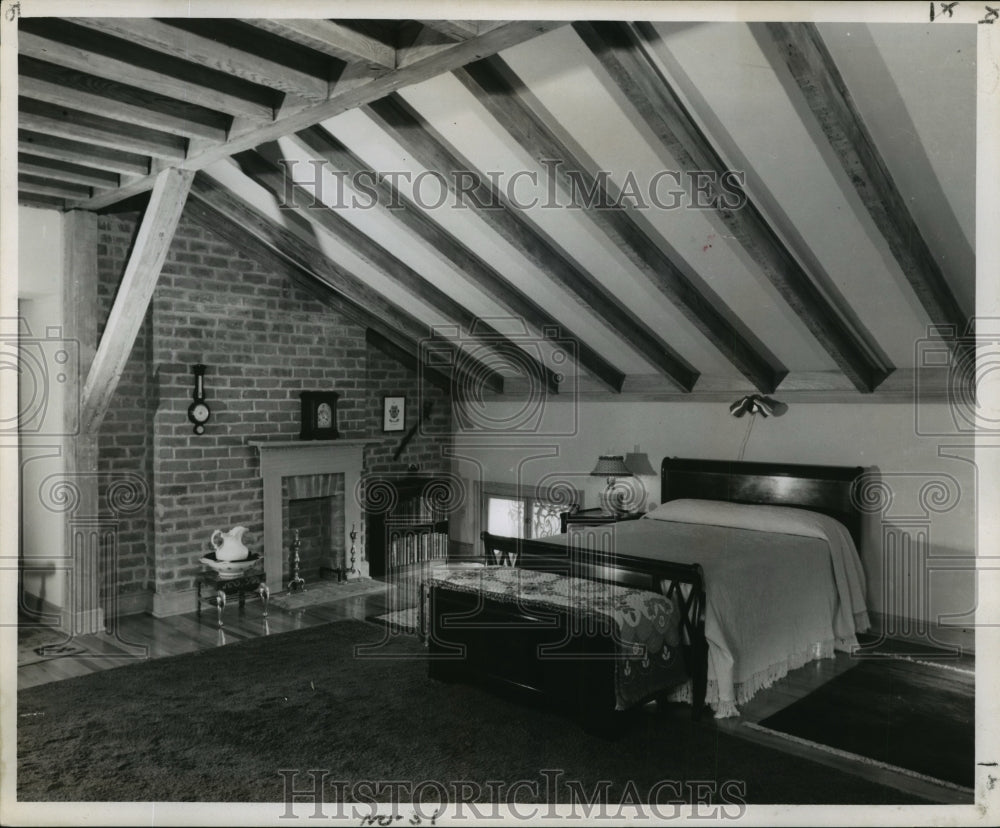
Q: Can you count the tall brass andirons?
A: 2